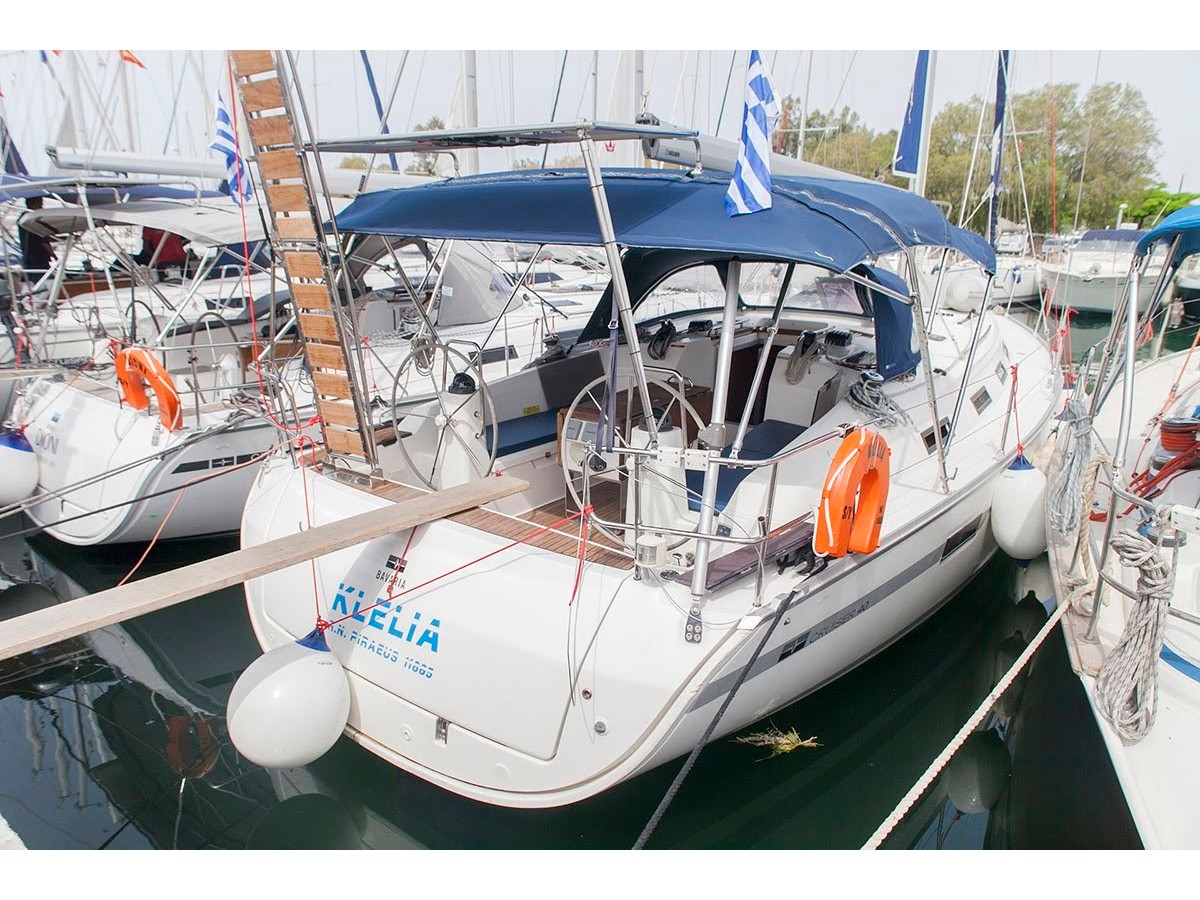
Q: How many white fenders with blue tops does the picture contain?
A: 3